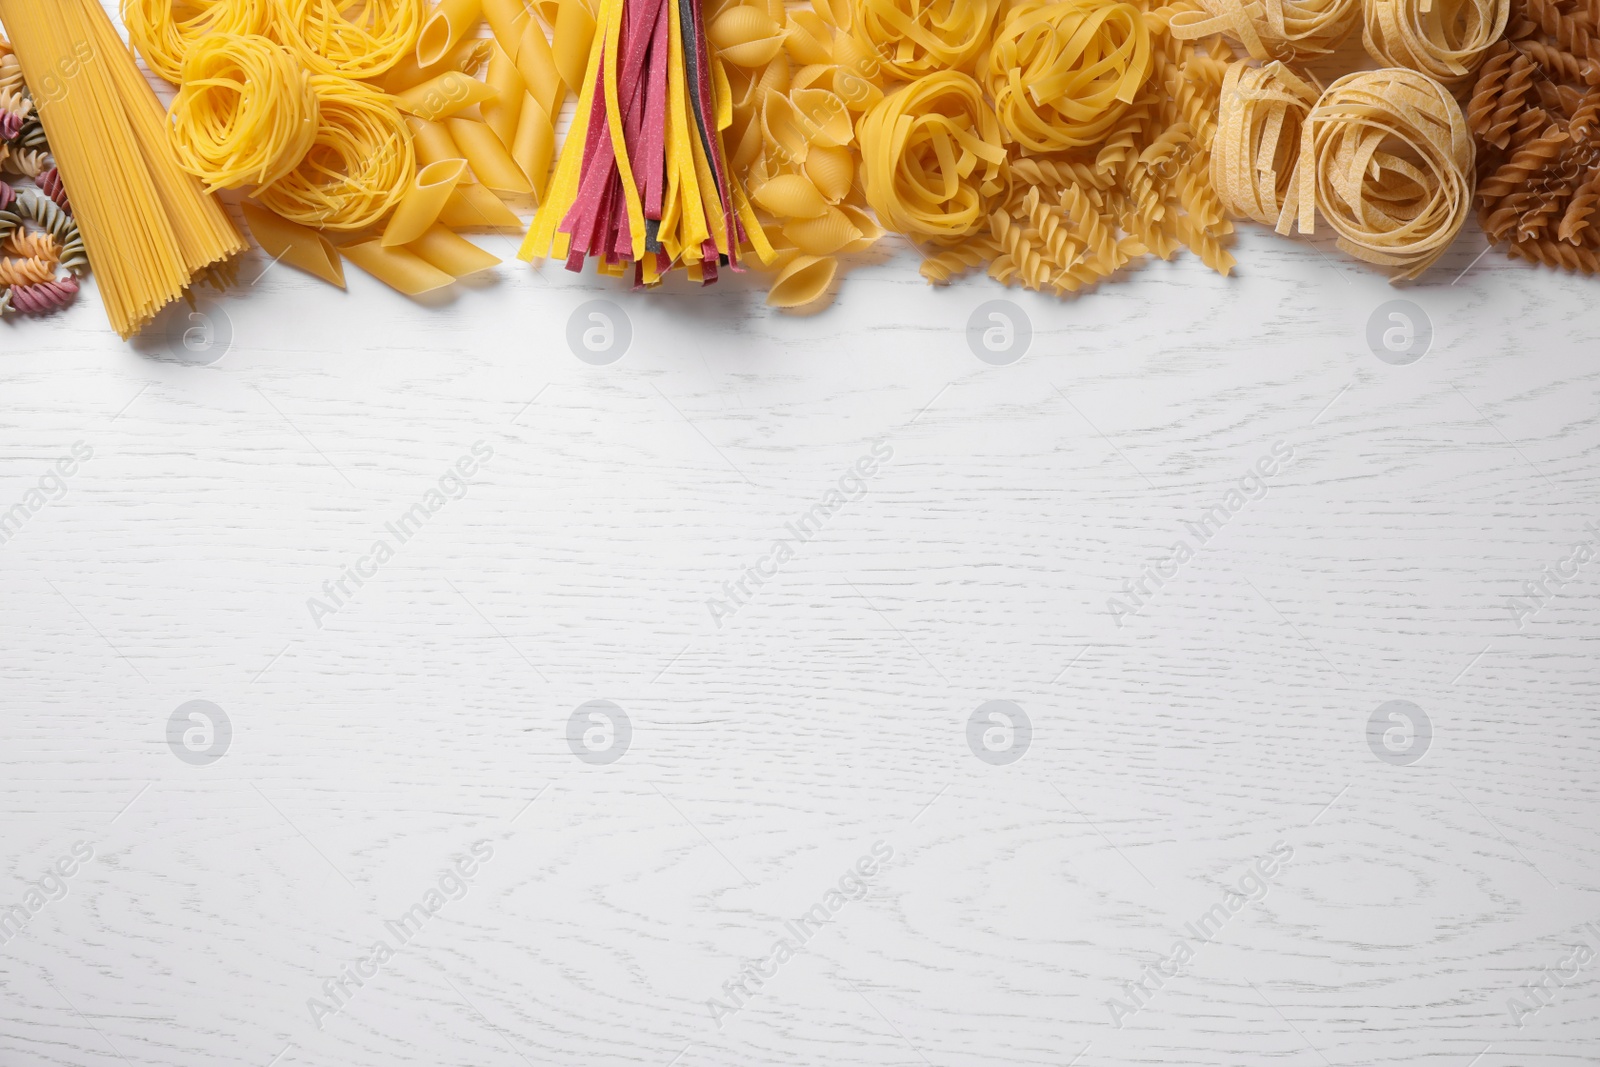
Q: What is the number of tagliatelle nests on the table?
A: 7